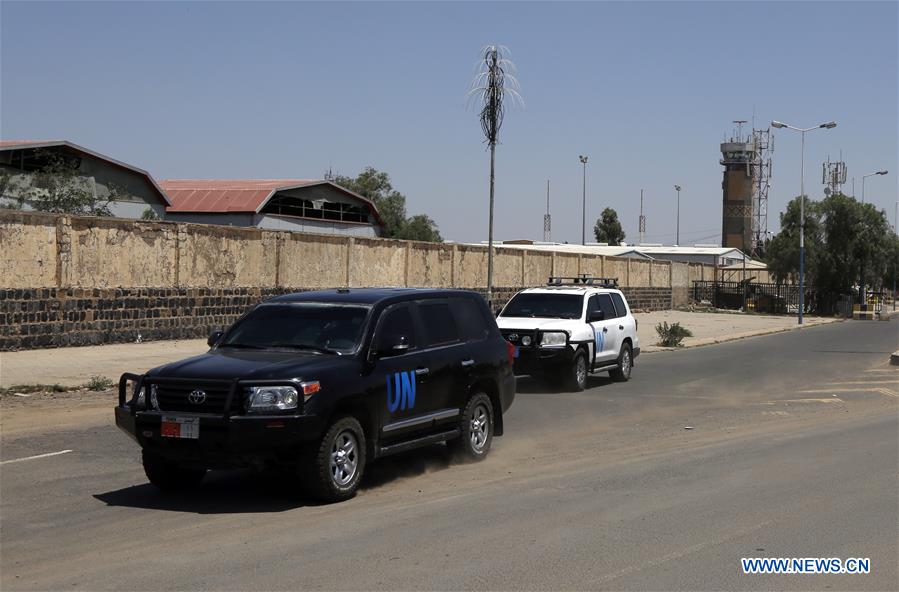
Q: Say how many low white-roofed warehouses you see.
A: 2